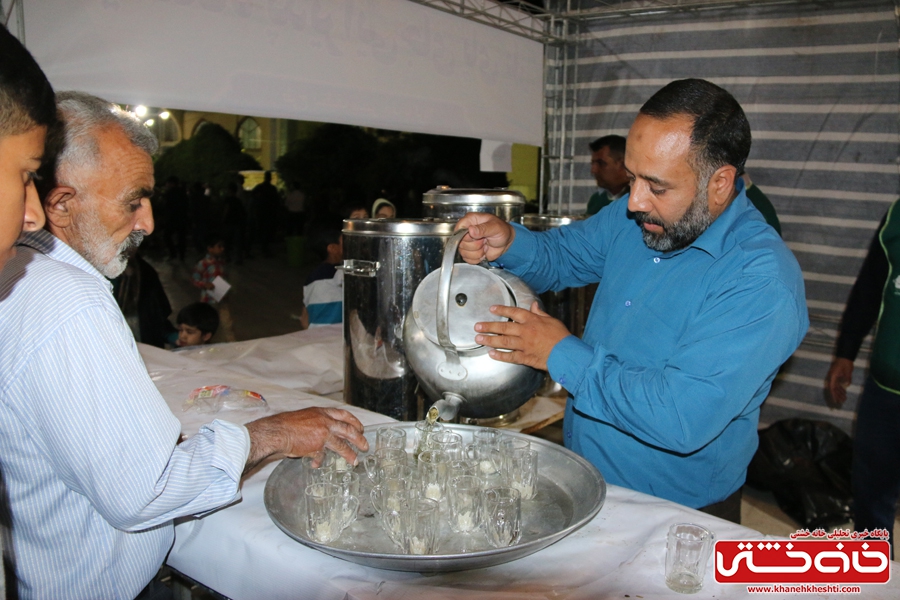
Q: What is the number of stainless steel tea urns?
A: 3